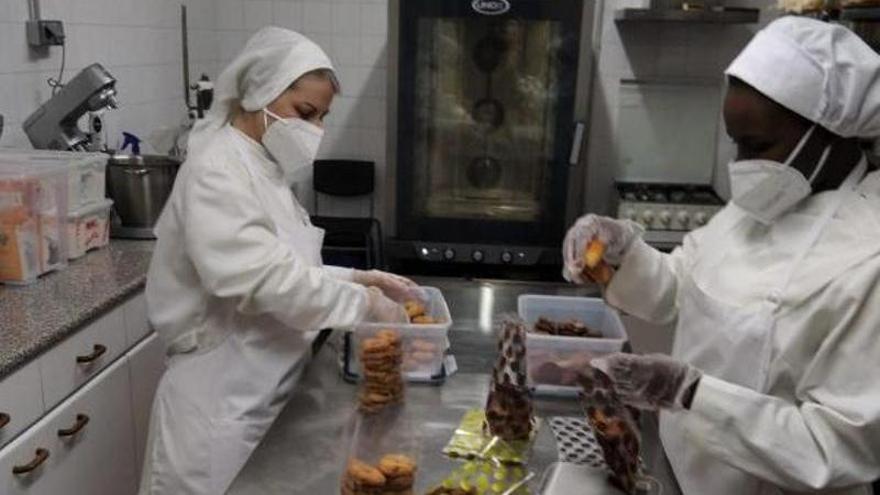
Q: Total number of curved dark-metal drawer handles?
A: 4